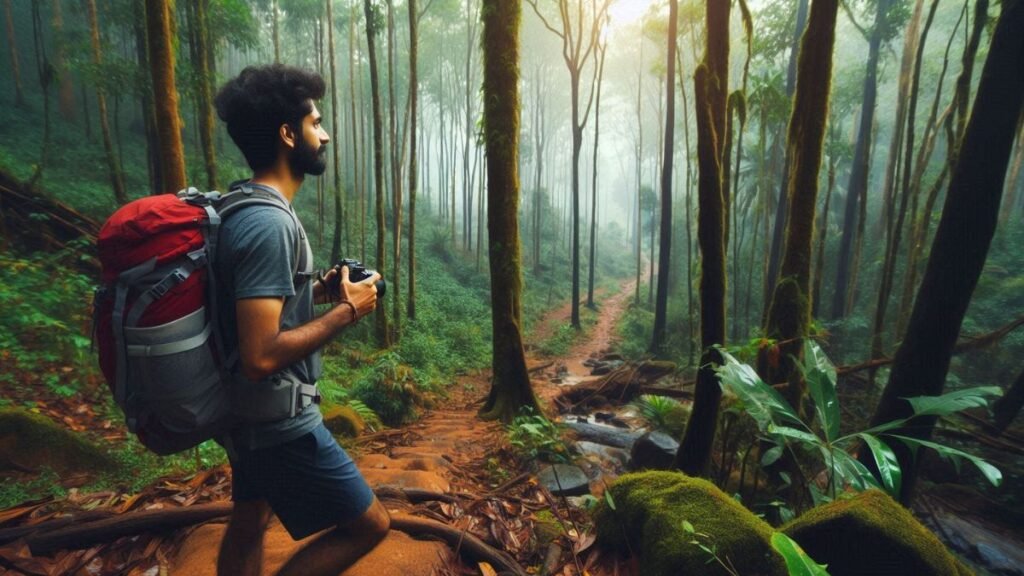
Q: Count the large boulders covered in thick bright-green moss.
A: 2